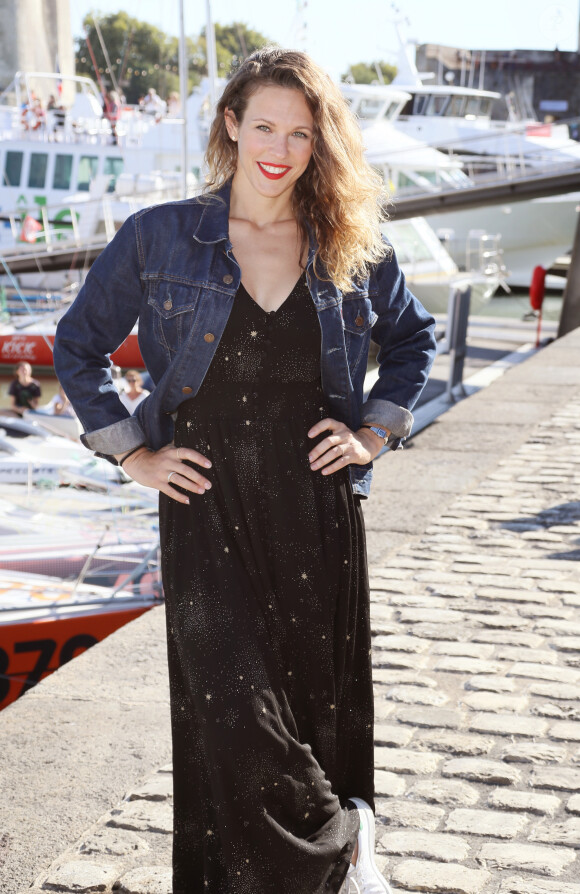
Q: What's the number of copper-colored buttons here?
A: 5